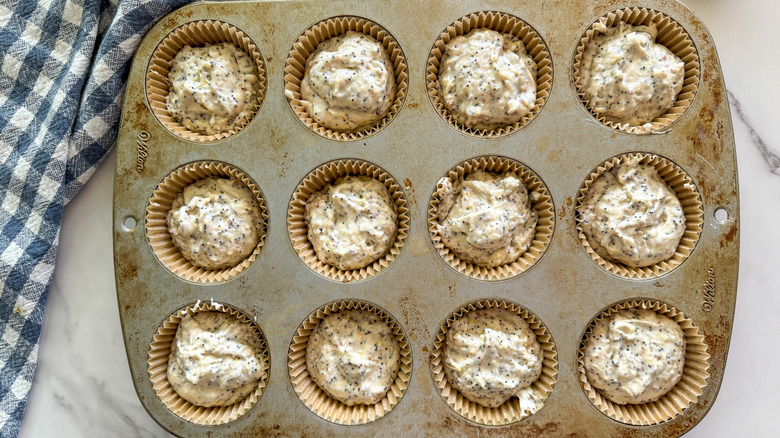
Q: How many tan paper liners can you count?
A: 12